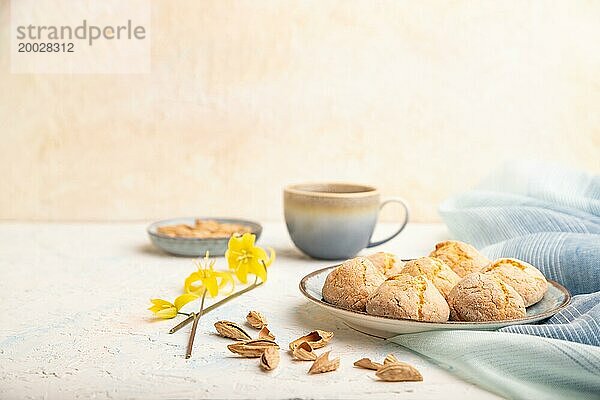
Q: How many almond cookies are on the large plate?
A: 7